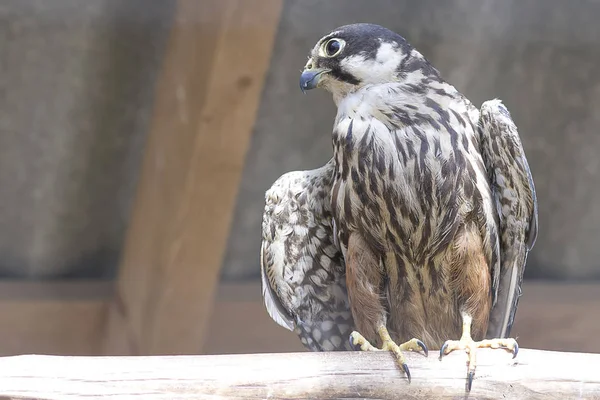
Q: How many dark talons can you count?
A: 6